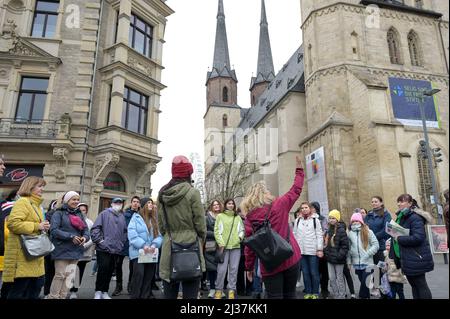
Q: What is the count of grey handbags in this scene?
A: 1